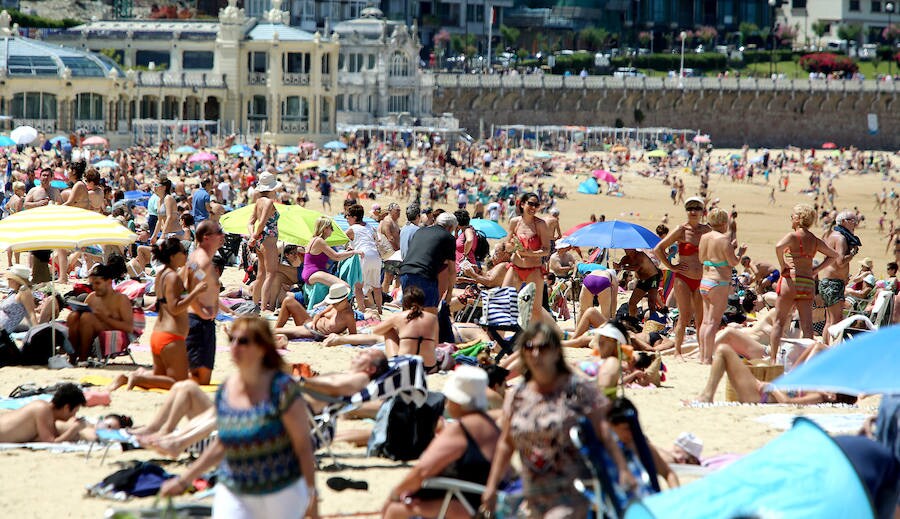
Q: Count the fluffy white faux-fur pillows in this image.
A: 0